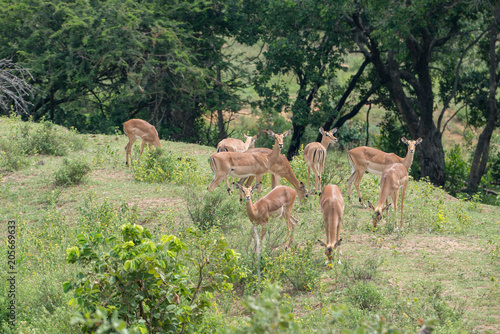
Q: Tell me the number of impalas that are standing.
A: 9